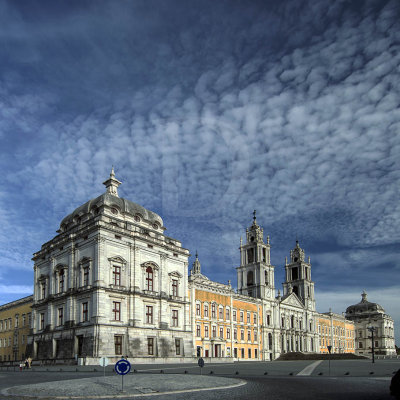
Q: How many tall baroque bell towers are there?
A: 2